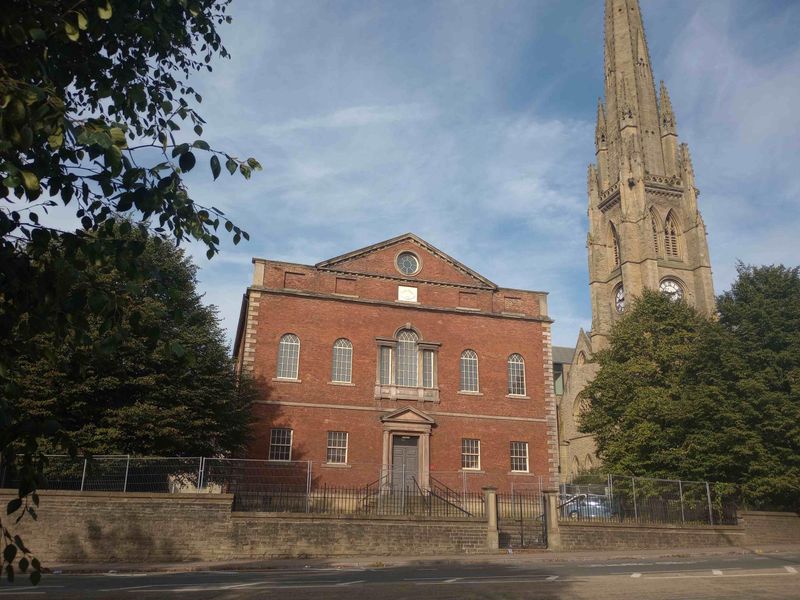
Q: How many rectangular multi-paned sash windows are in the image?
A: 4